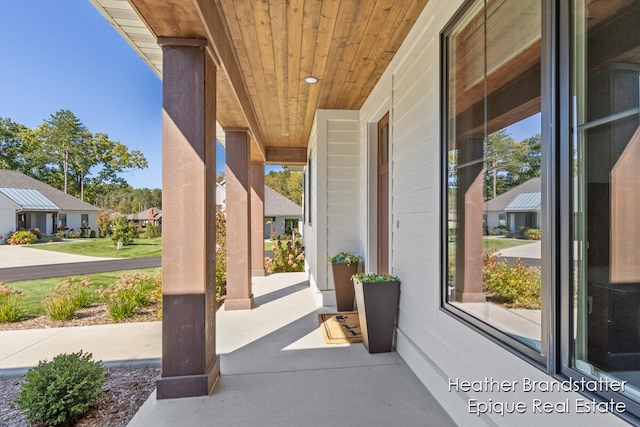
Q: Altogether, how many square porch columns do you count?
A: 3